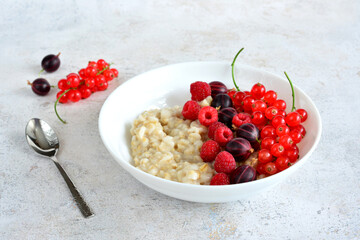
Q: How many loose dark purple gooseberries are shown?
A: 2